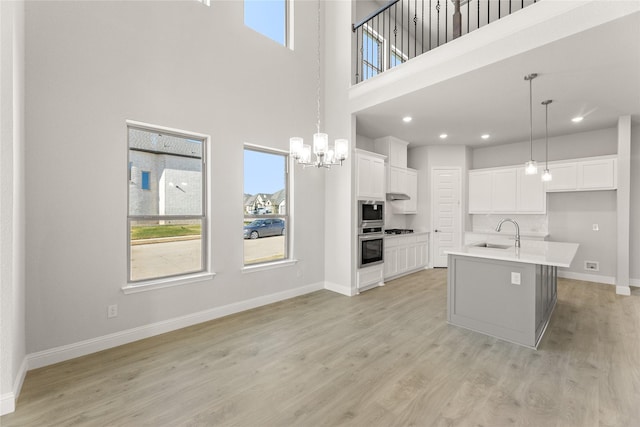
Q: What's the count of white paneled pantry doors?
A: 1